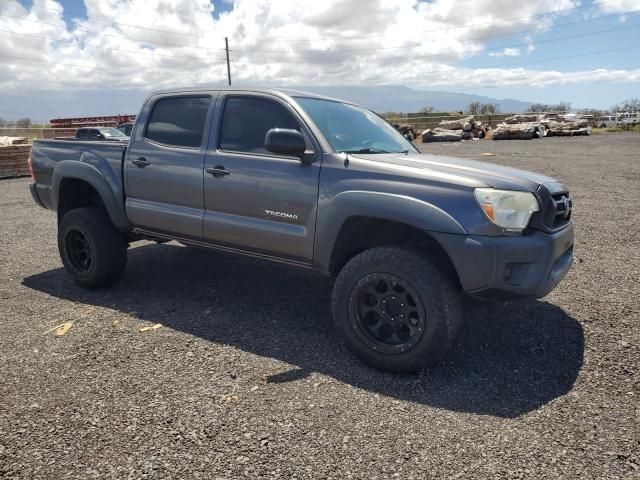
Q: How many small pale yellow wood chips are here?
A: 2